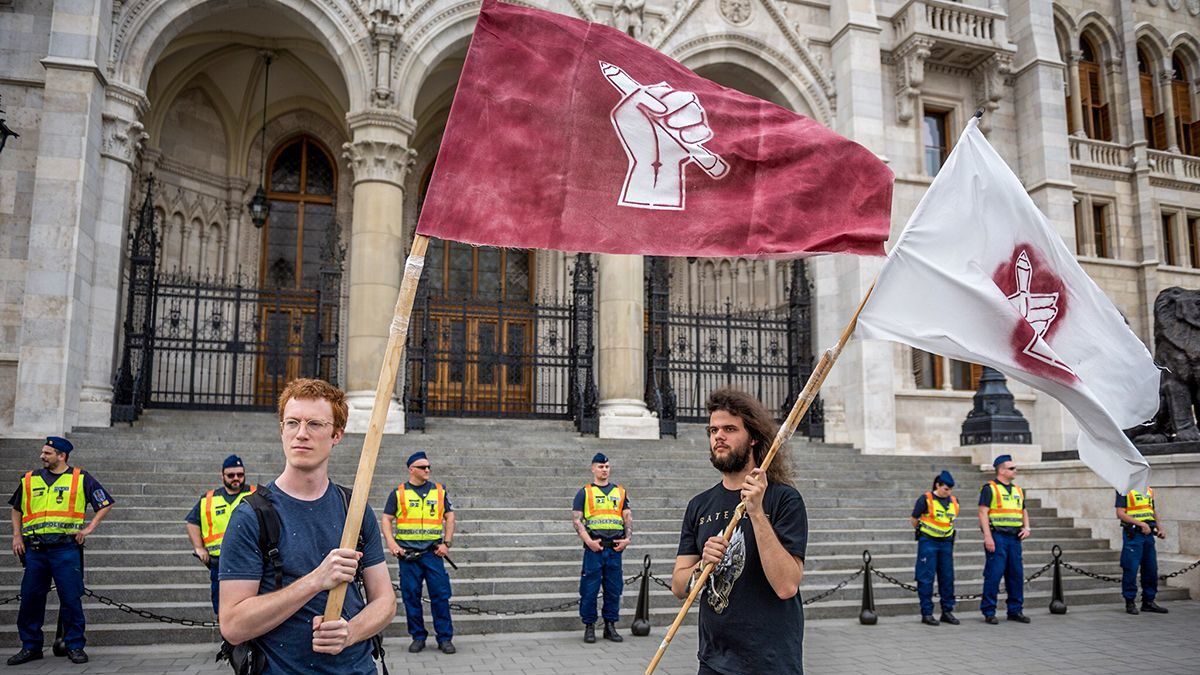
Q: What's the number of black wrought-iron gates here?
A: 3